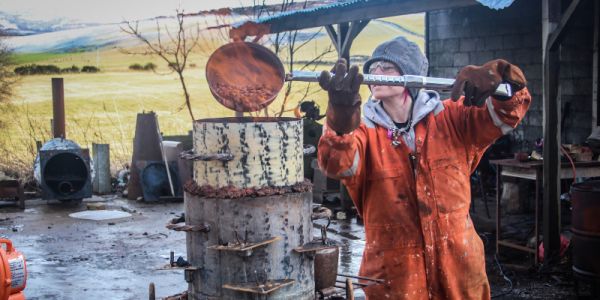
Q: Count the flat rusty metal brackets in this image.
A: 4